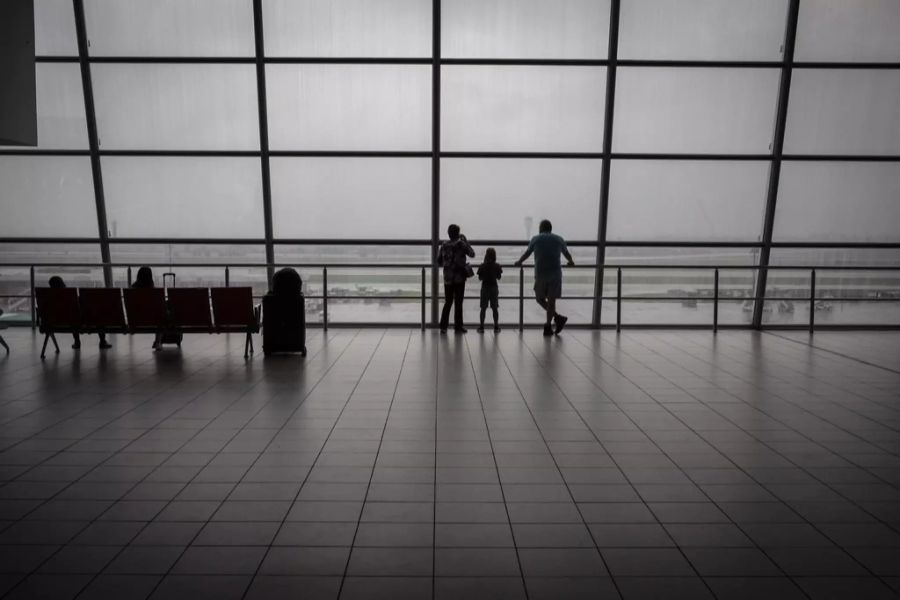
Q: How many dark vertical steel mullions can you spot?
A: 5